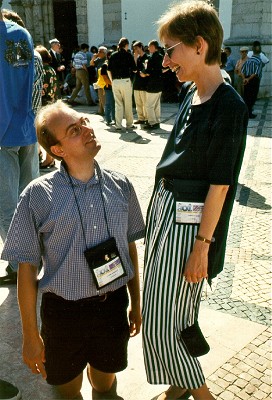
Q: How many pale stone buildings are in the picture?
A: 1